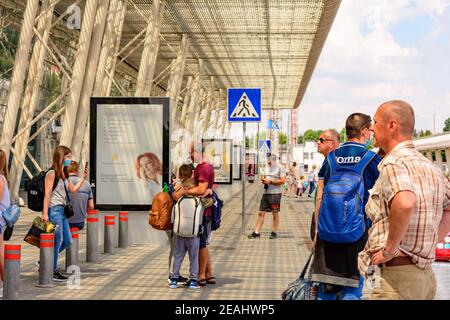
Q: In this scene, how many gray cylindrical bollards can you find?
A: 6